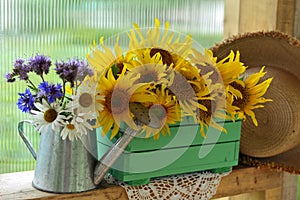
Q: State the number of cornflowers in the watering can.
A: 2